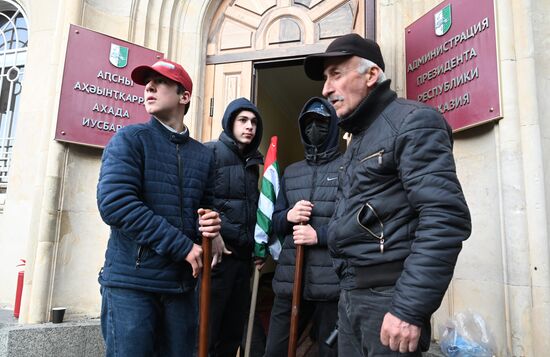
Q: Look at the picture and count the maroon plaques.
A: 2